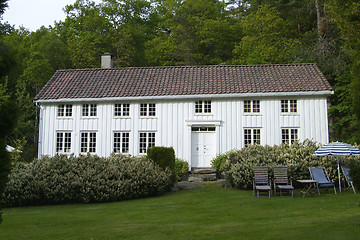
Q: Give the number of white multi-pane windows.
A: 13